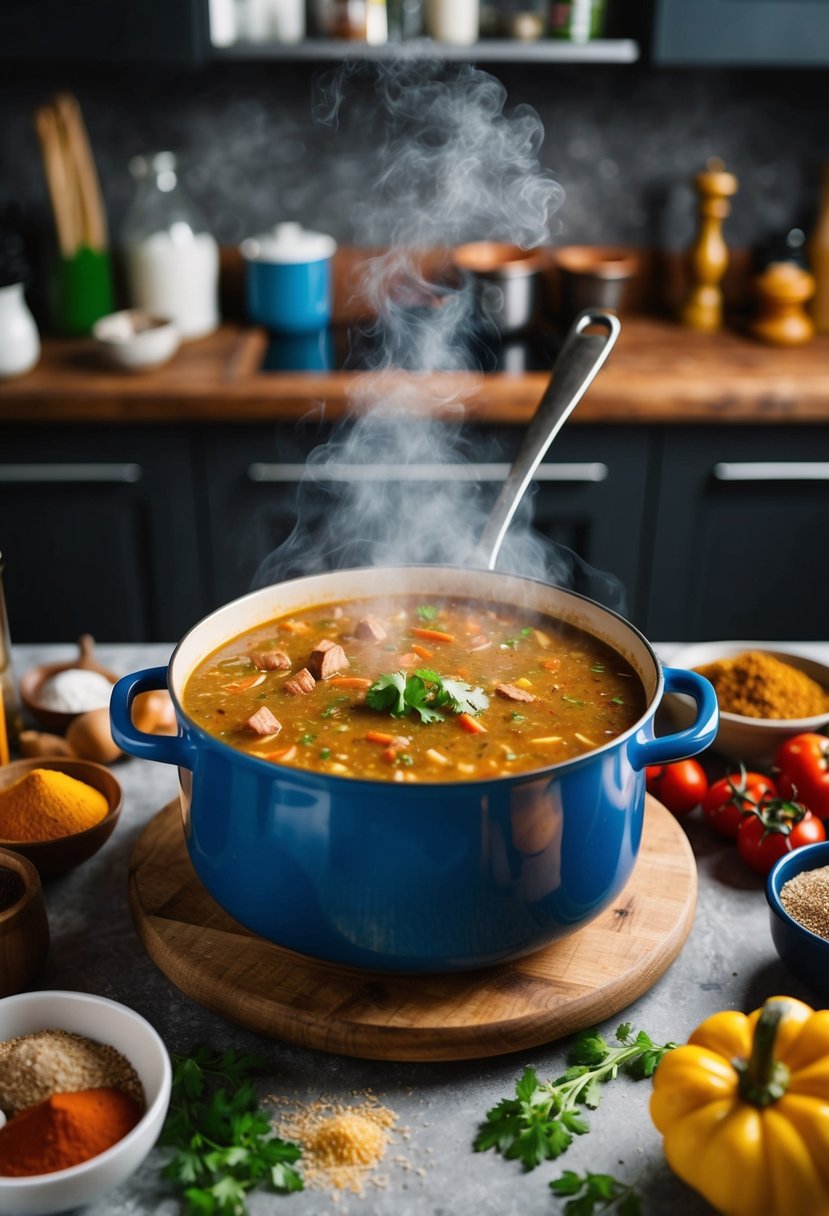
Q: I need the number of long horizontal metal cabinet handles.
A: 3